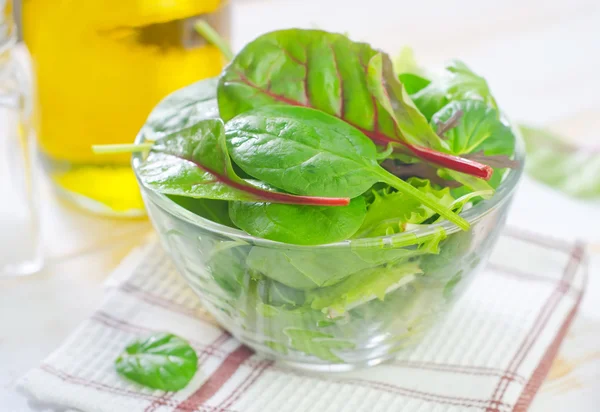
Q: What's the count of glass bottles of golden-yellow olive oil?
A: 1